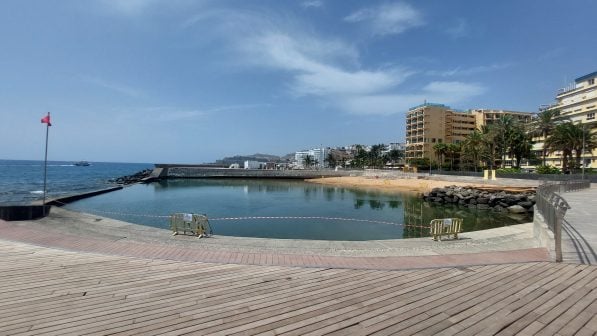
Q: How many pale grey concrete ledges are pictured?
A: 1